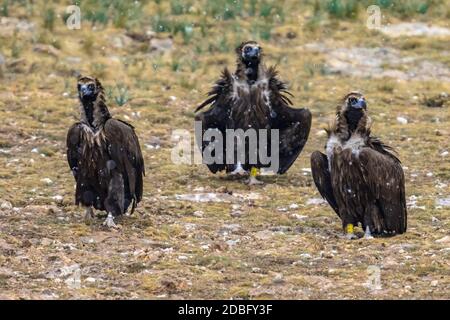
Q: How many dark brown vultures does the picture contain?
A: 3